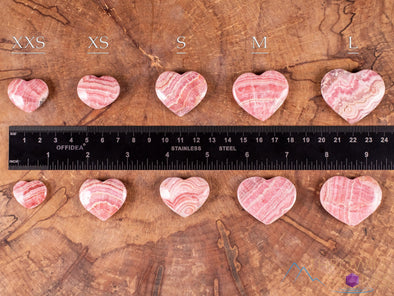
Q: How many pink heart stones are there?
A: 10